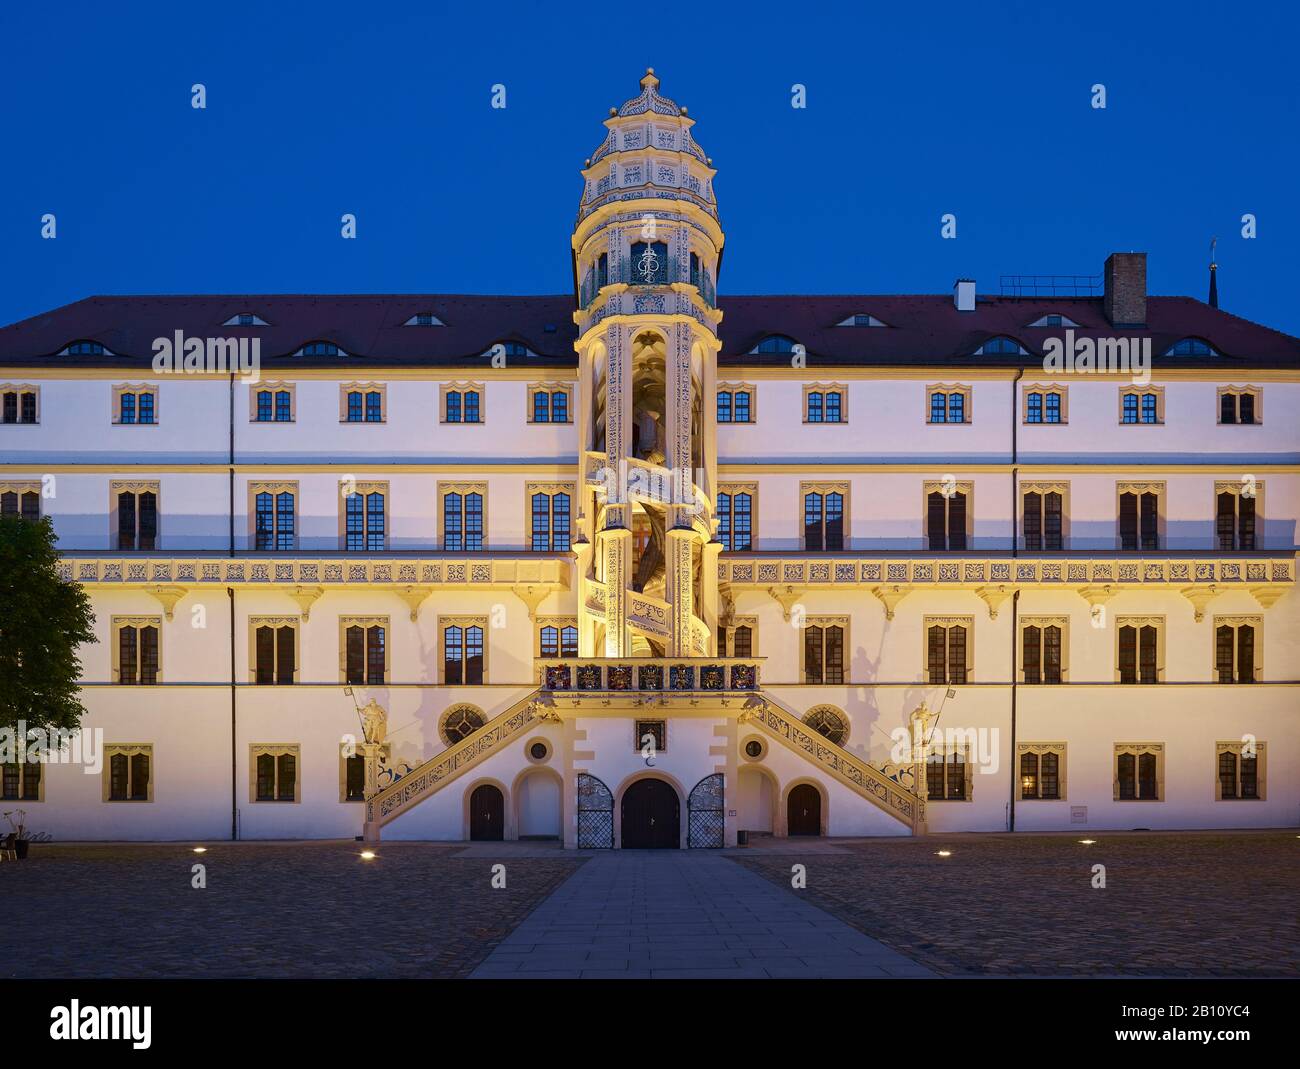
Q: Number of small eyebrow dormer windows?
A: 10